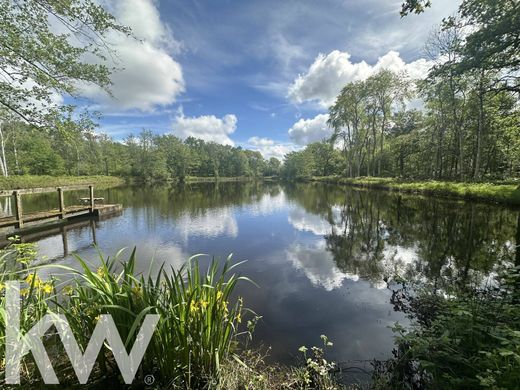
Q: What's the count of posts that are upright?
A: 3